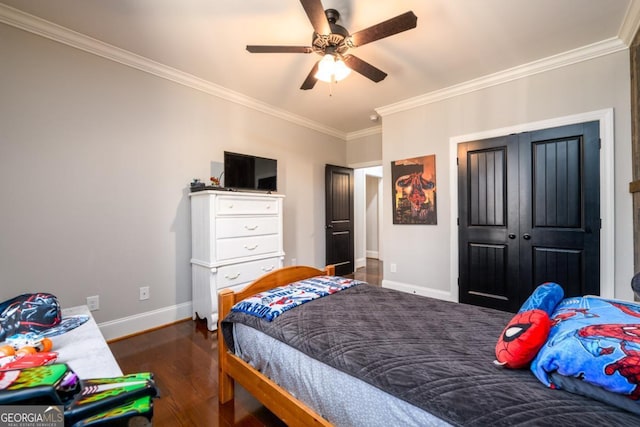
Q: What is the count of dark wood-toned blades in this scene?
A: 5